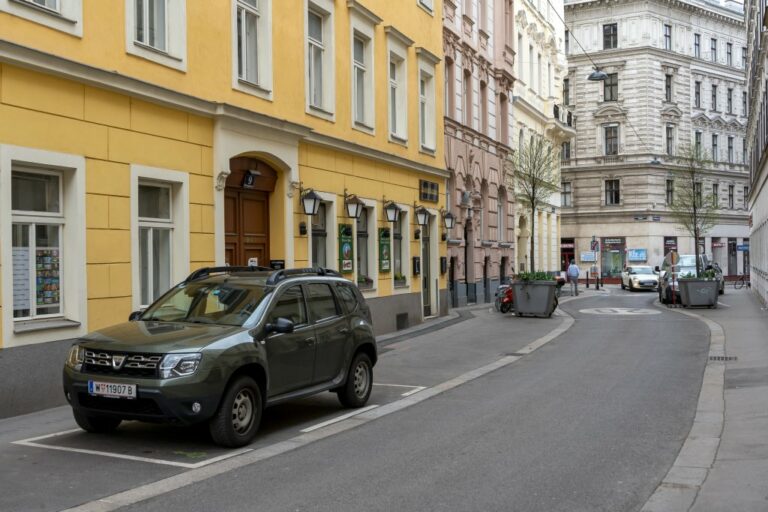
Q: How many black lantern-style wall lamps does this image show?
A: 5